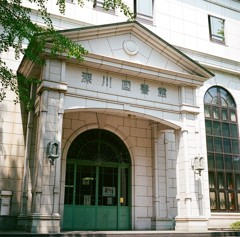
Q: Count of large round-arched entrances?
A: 1